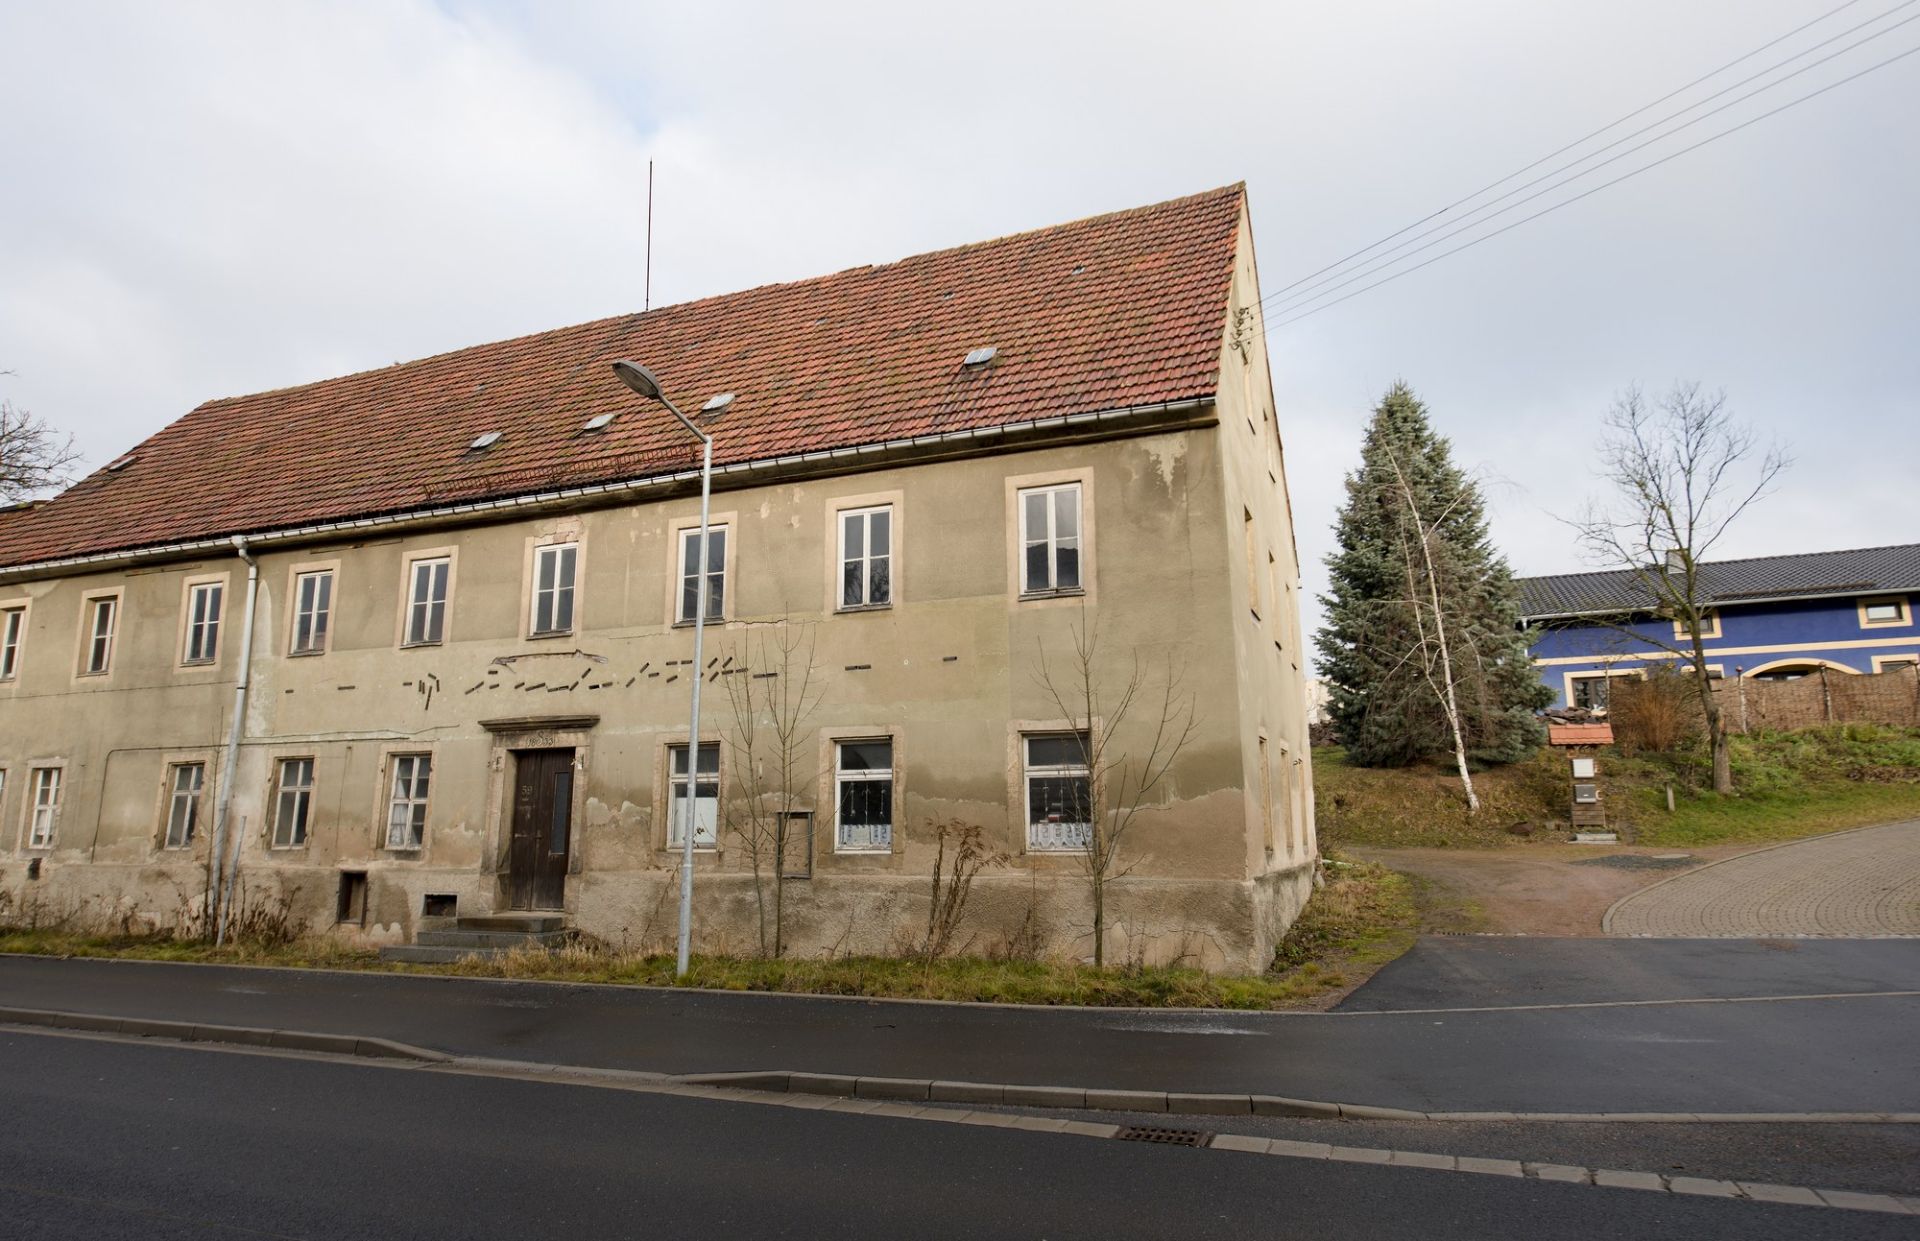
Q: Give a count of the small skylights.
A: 5